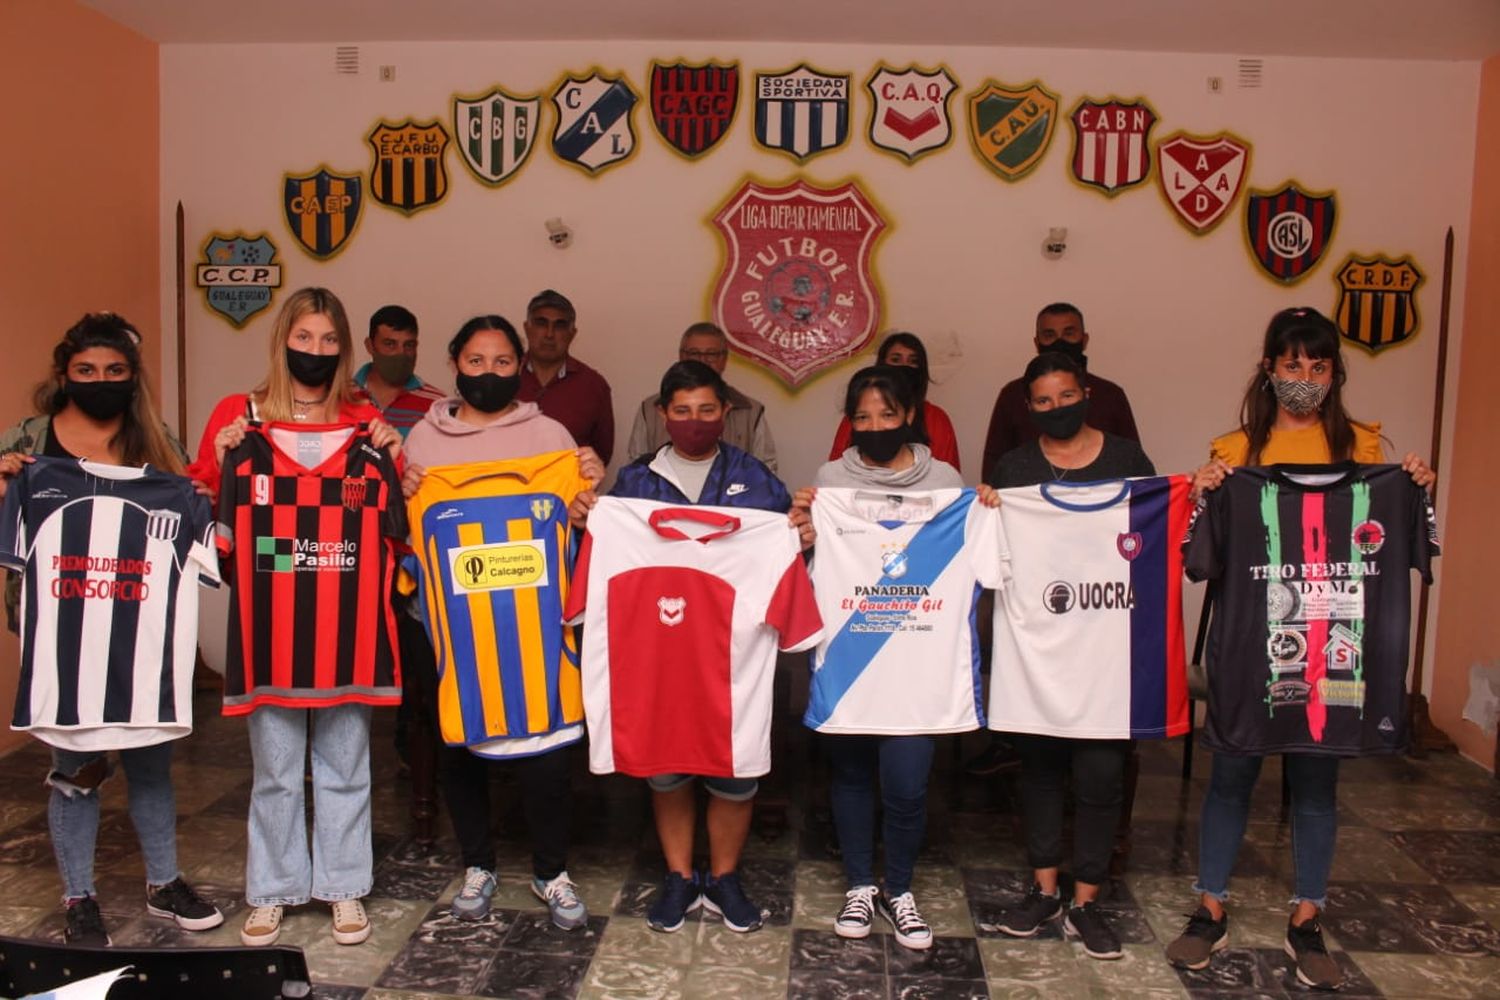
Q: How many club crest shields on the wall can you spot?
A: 13